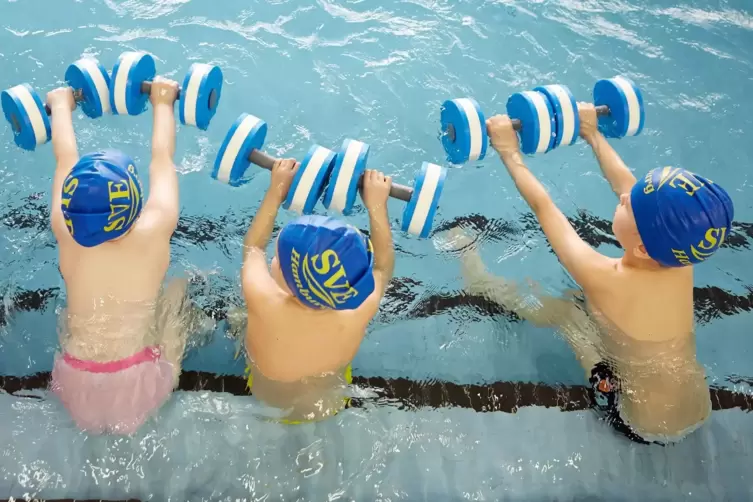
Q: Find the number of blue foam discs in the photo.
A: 12